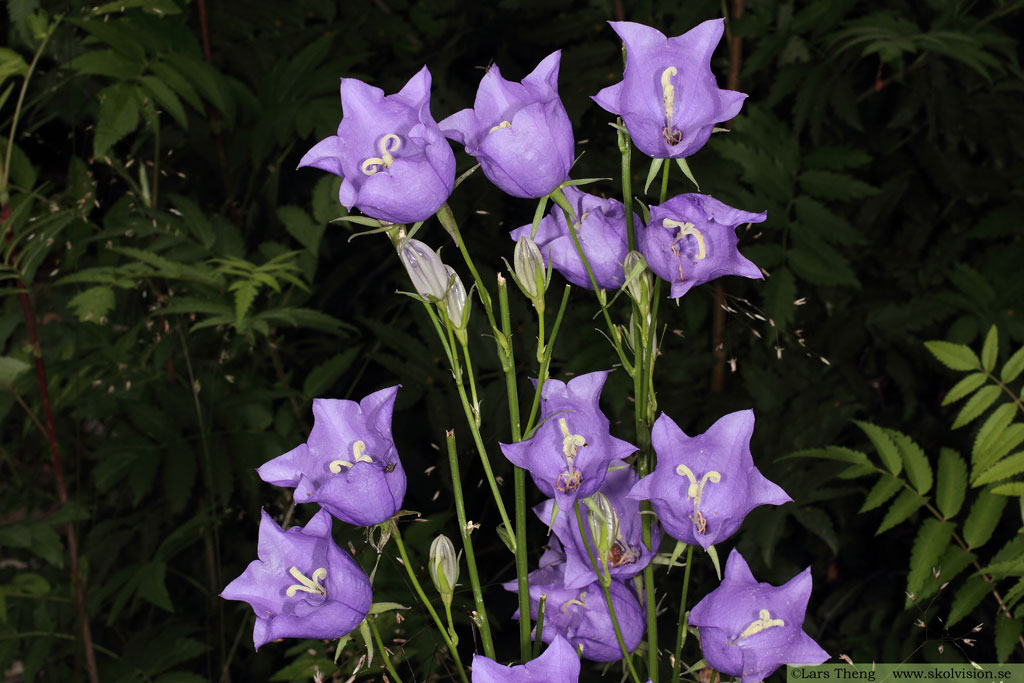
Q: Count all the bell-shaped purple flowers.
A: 13